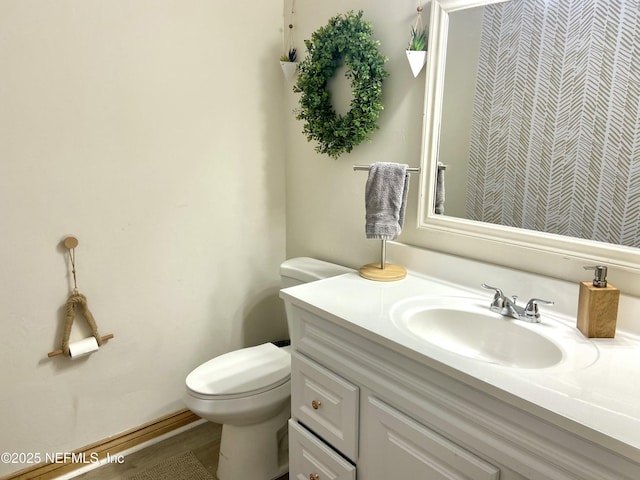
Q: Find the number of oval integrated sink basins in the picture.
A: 1